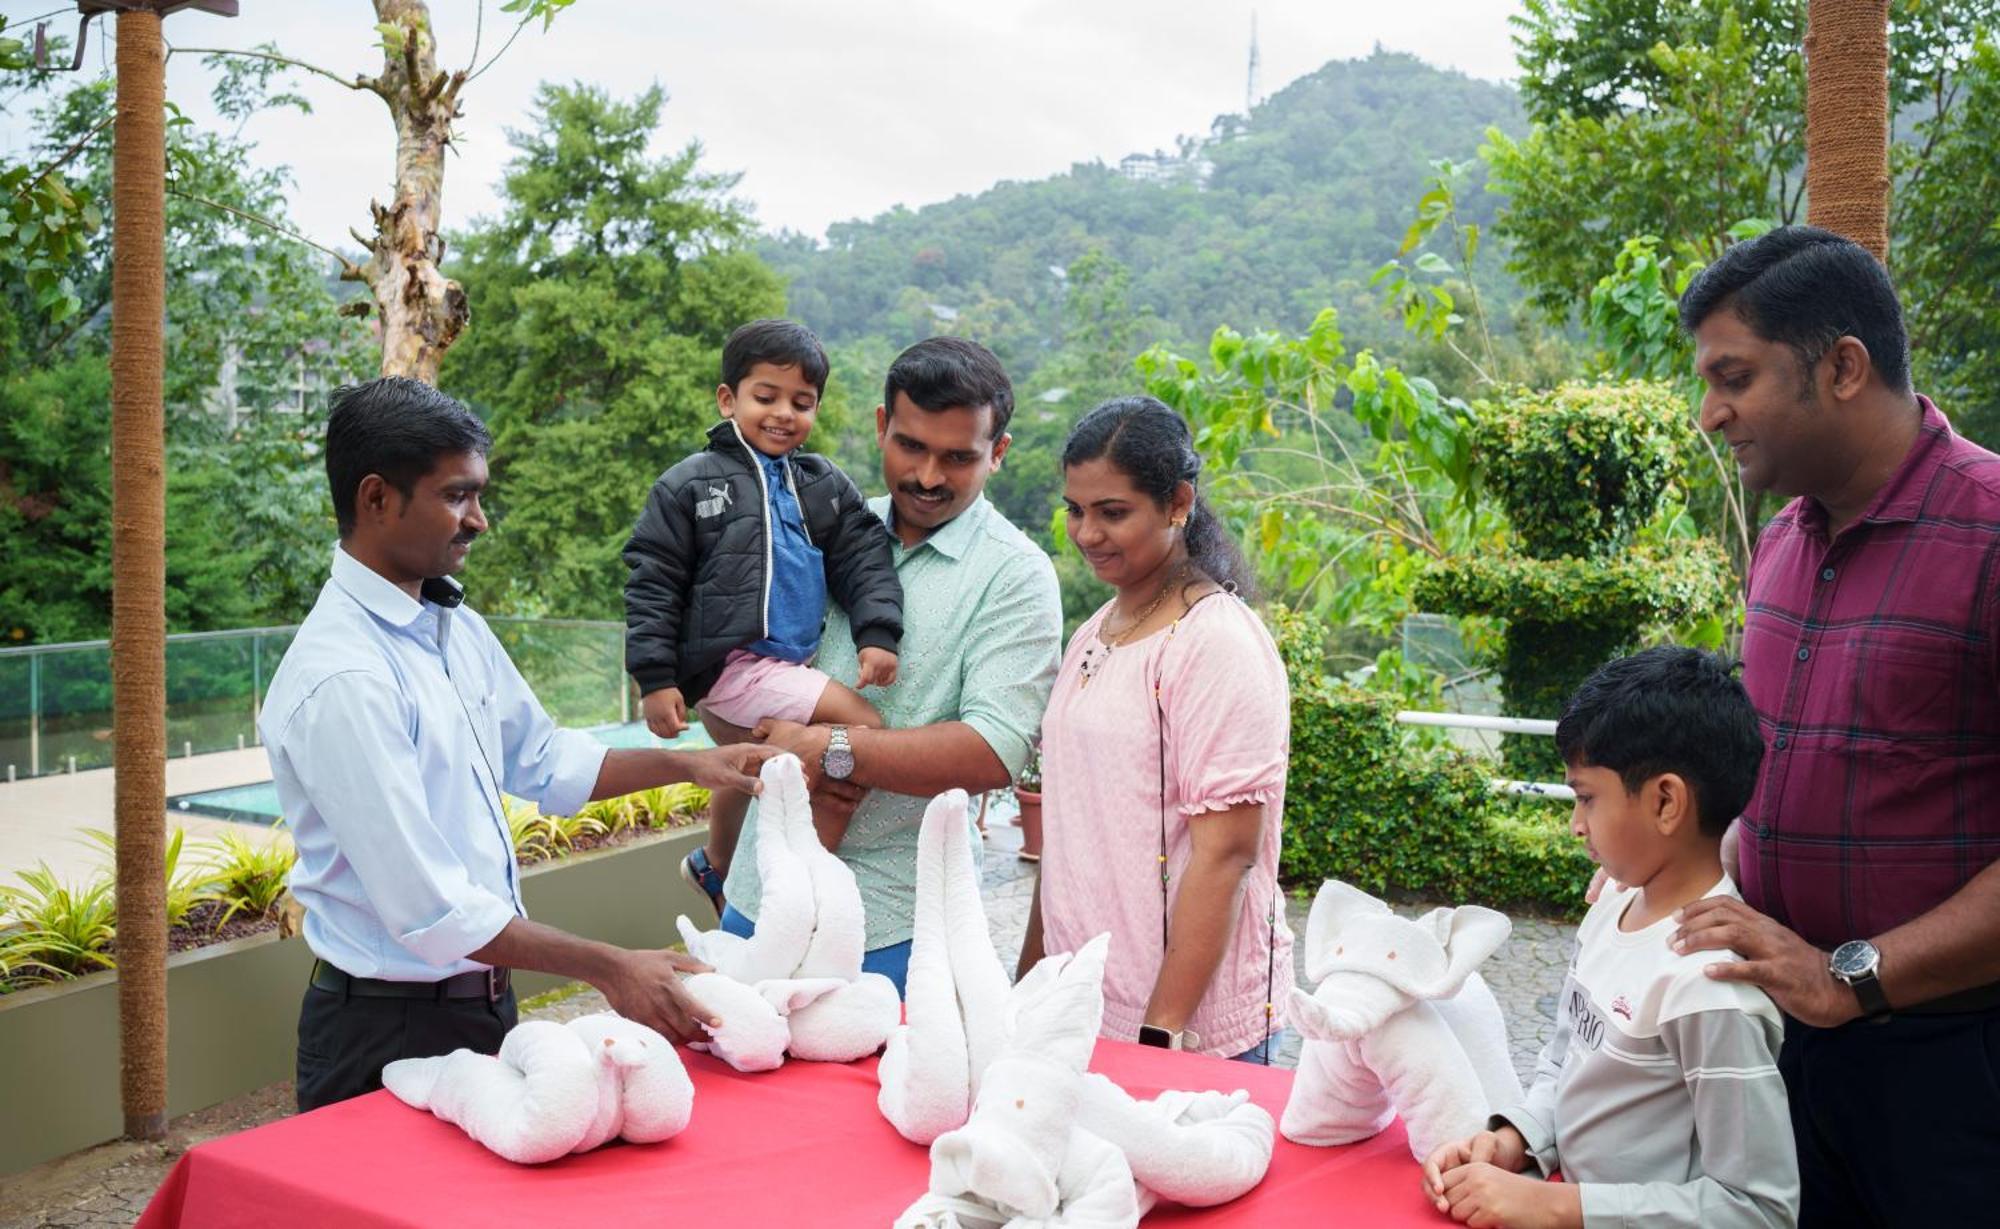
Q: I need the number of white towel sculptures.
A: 5